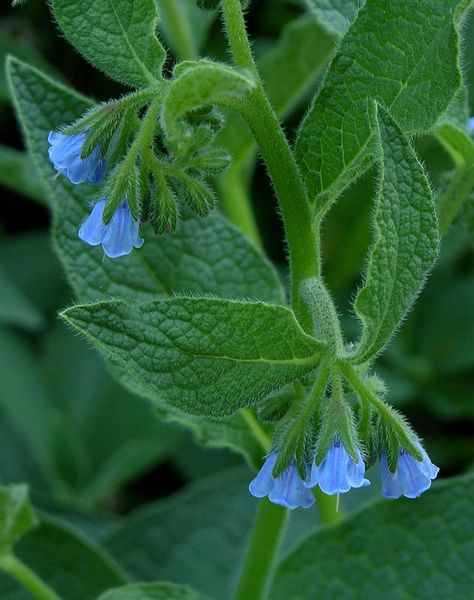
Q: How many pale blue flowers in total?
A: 5